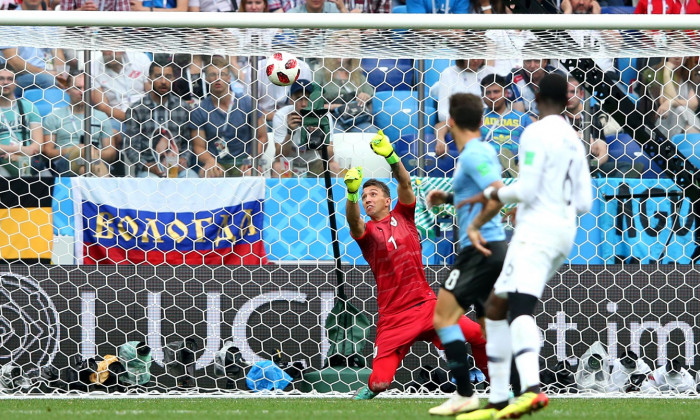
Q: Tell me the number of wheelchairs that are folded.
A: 0